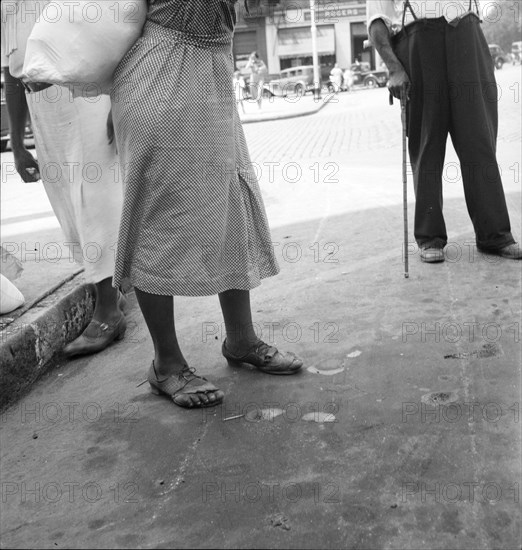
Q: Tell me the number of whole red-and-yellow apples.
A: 0